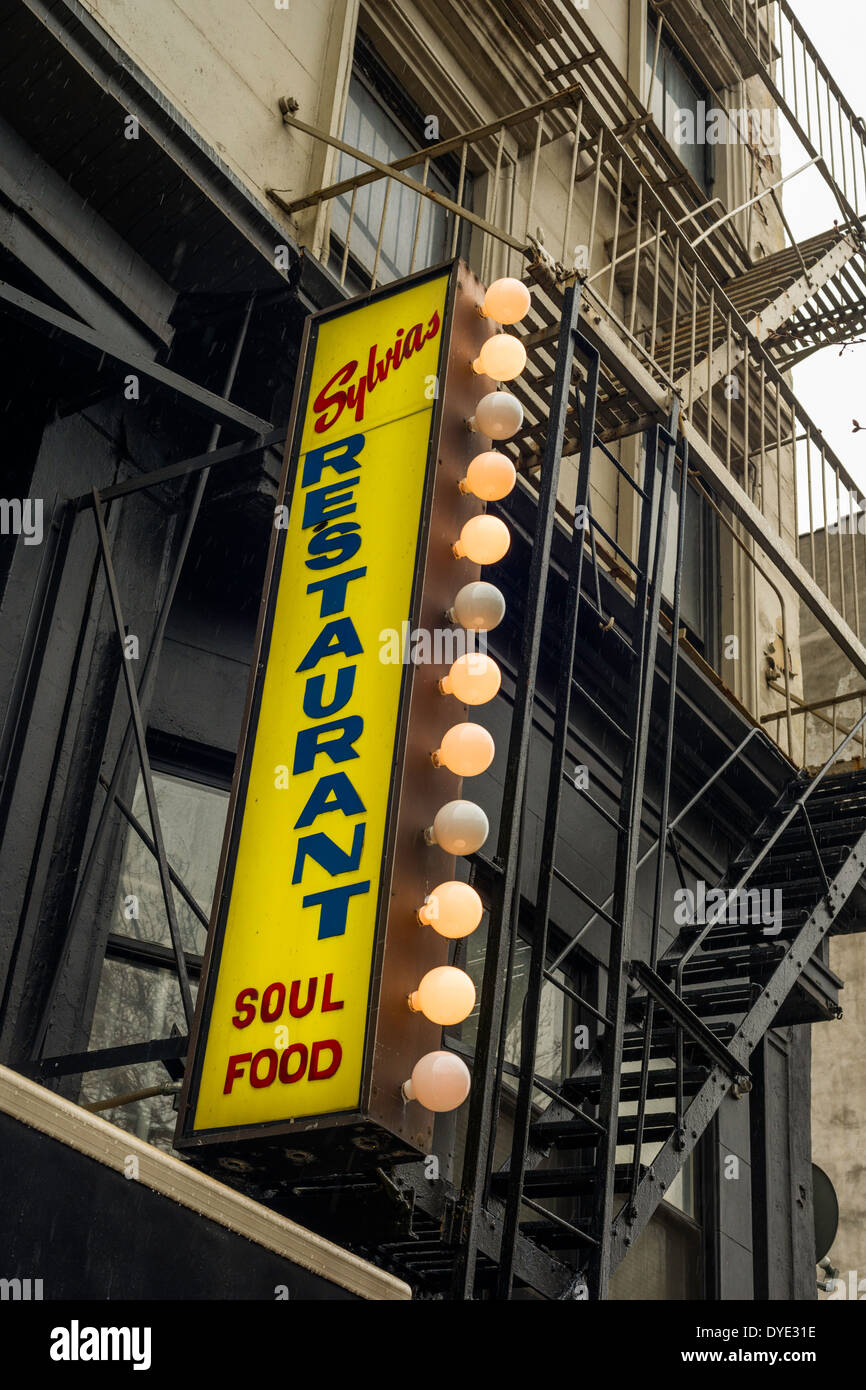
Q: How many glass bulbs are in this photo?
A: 12